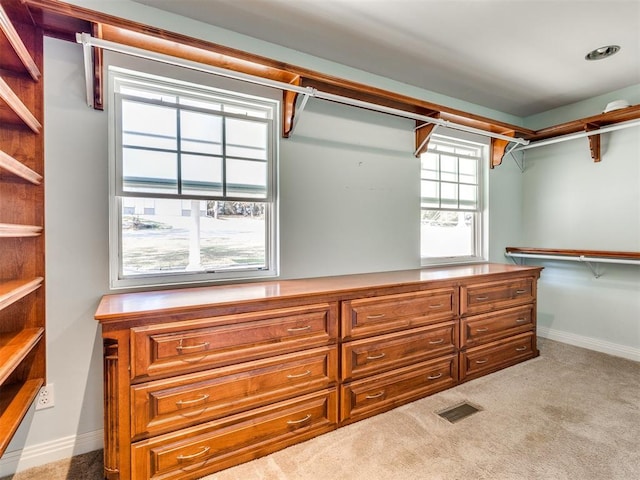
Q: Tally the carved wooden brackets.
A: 5